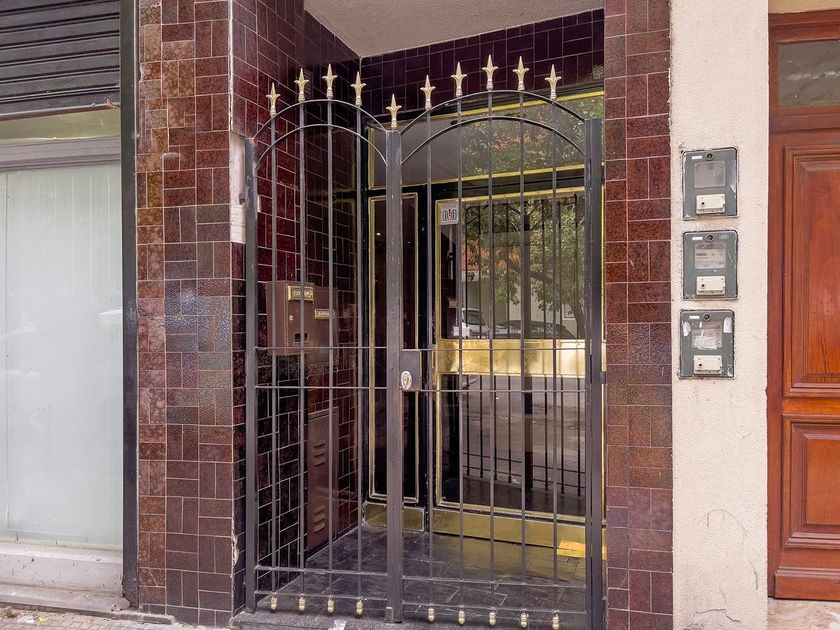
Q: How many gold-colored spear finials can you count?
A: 10